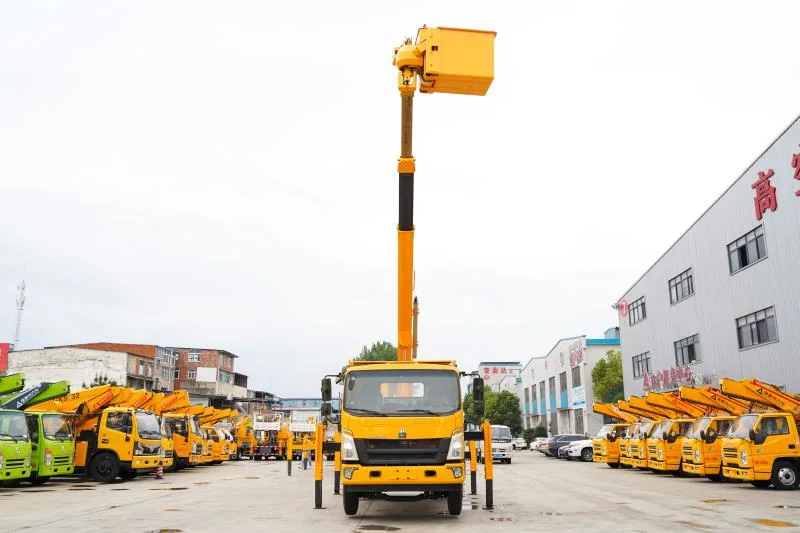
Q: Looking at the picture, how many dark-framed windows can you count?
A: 6